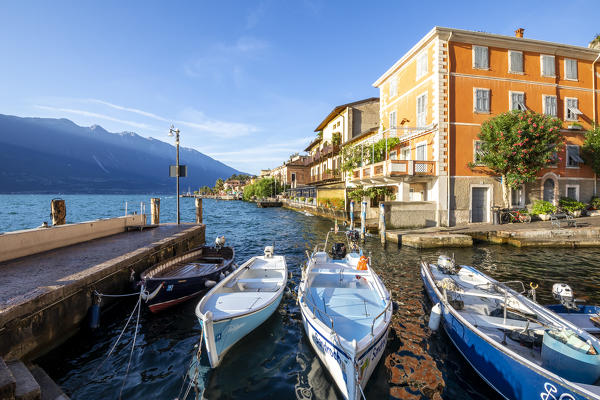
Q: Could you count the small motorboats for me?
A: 5